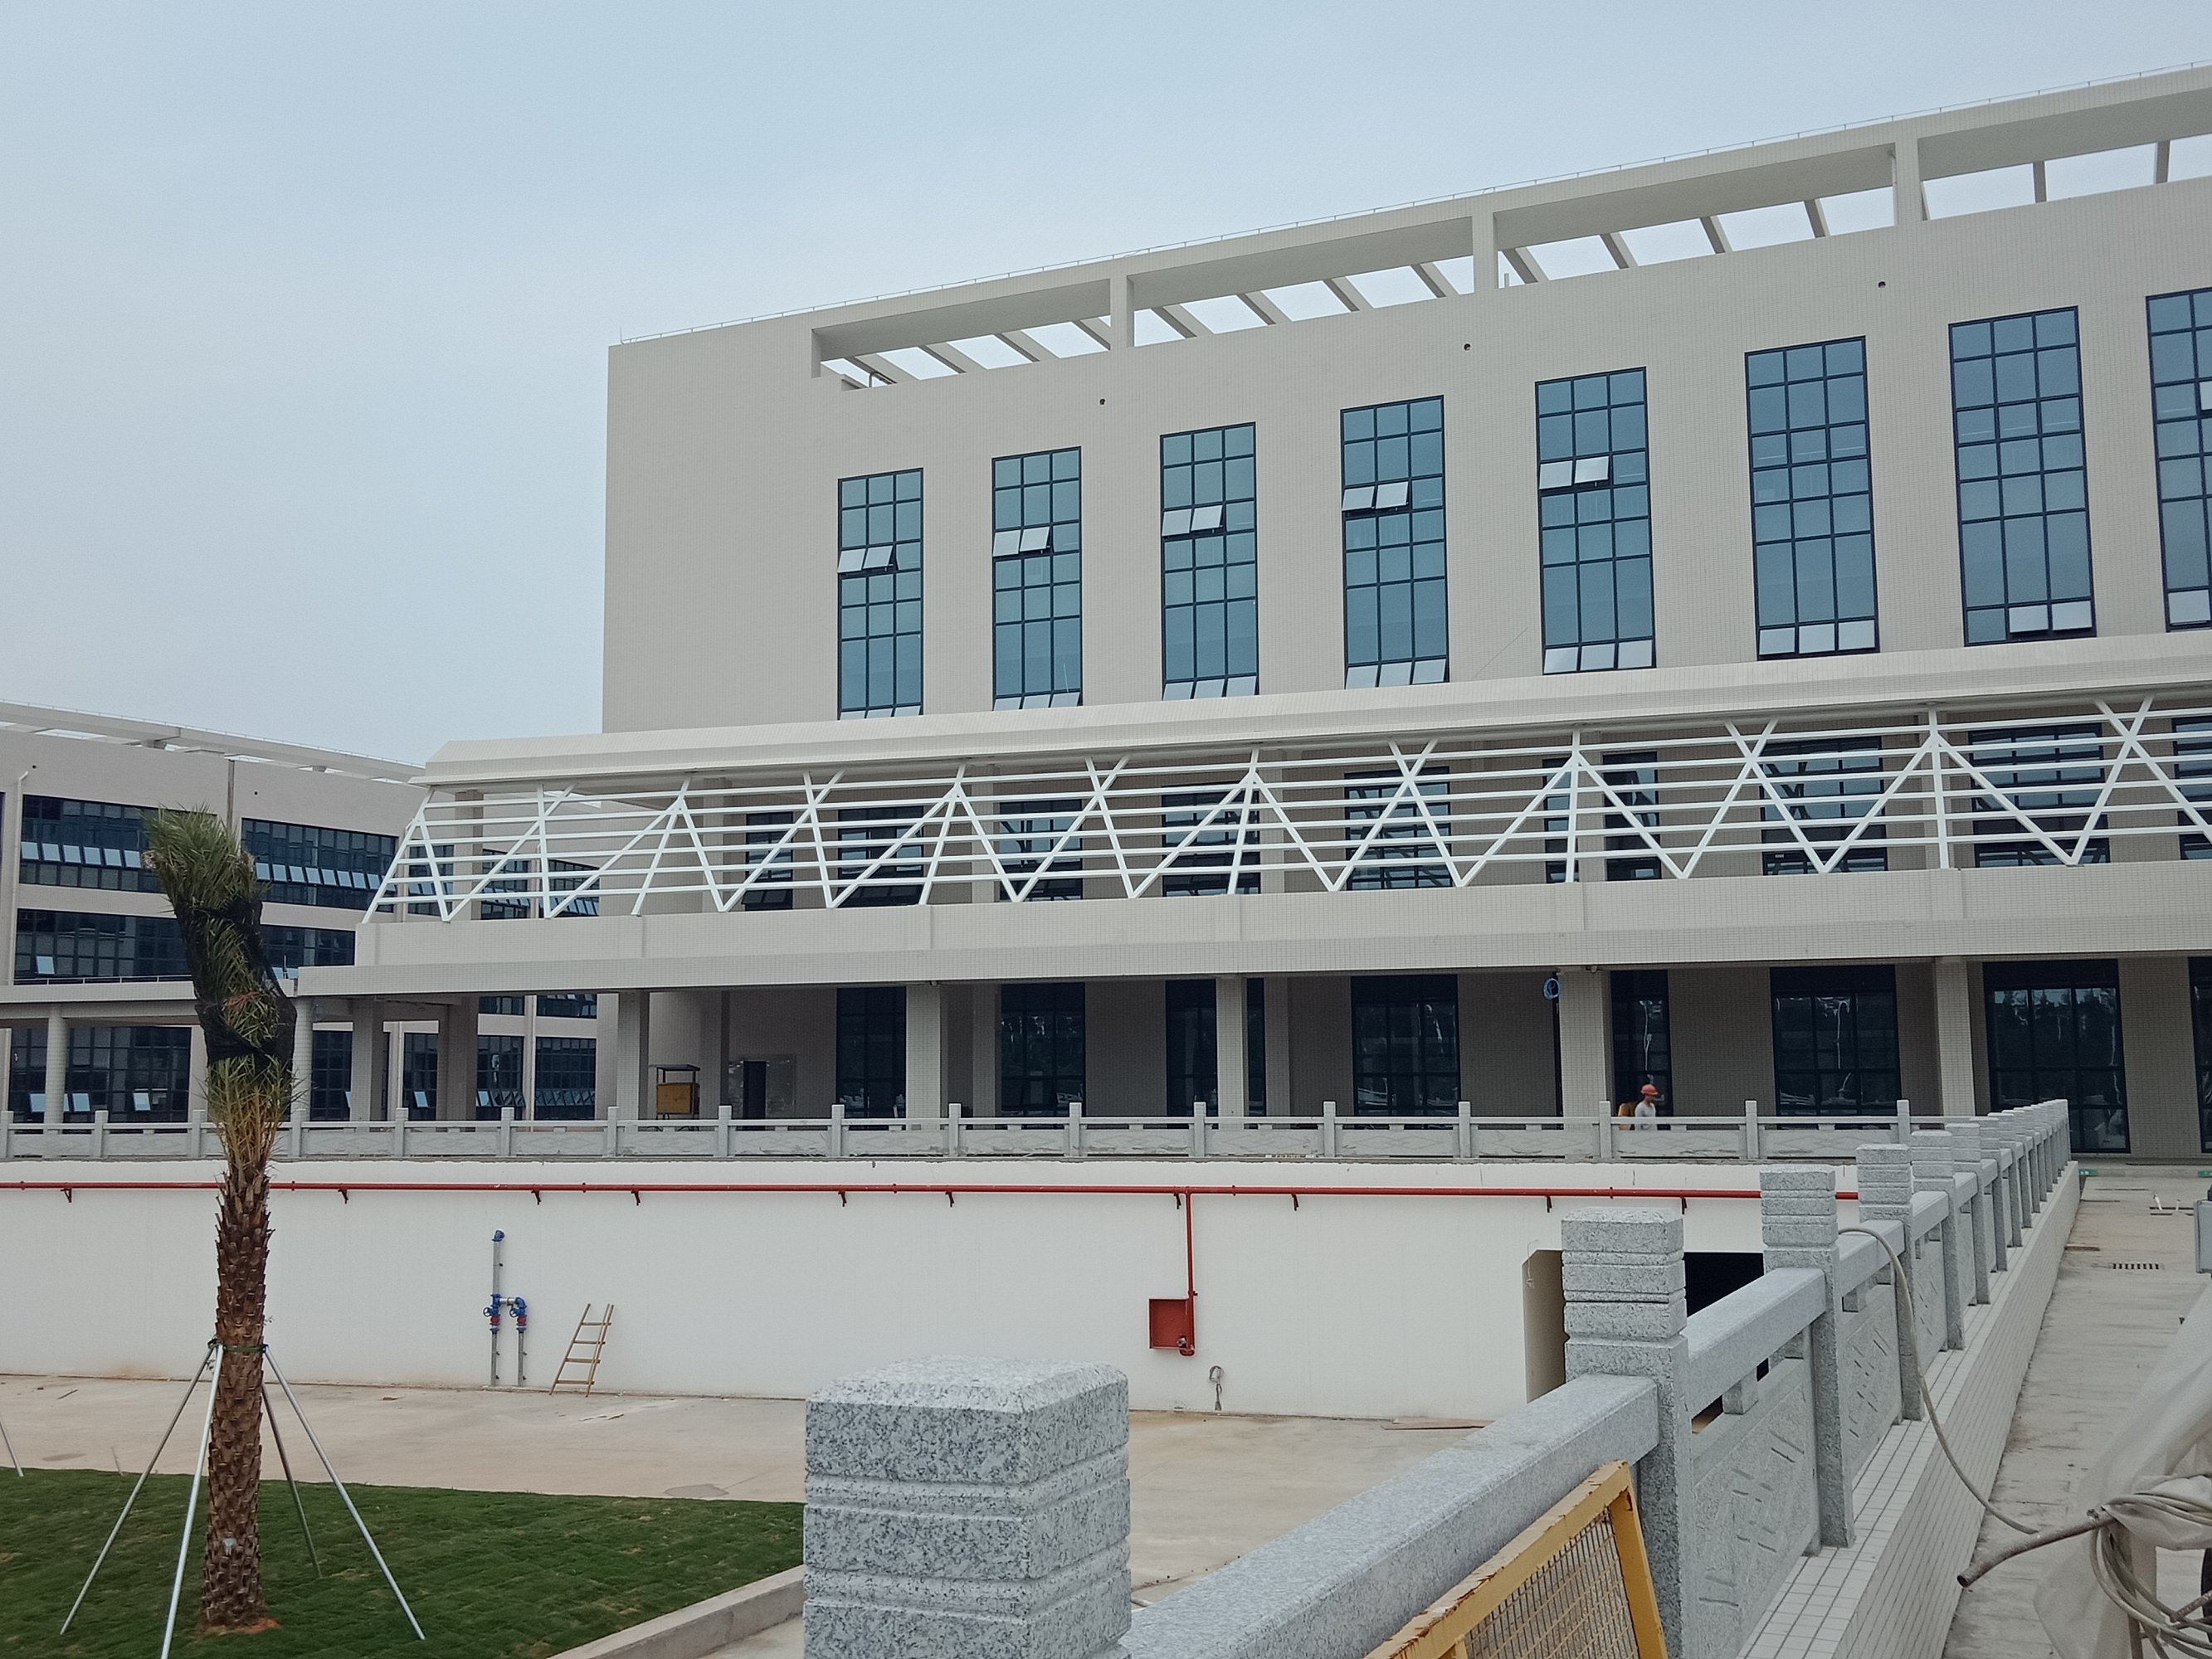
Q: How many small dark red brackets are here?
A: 10